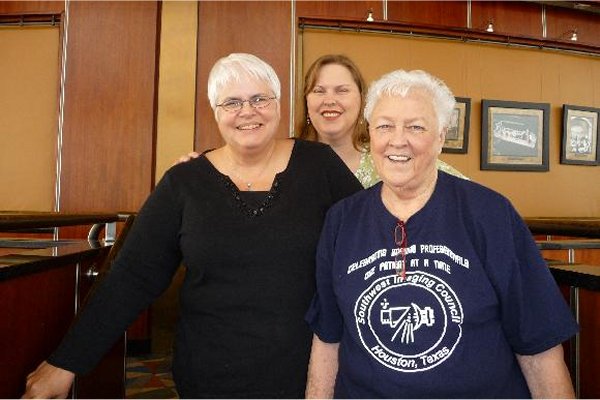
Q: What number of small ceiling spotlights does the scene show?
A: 3